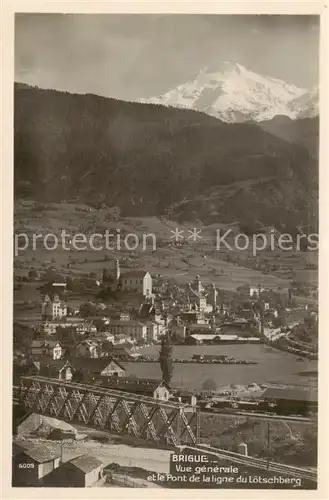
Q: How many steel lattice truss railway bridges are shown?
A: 1